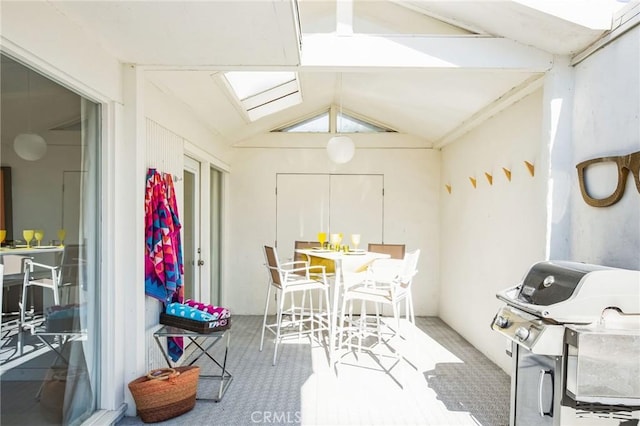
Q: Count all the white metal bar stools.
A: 4